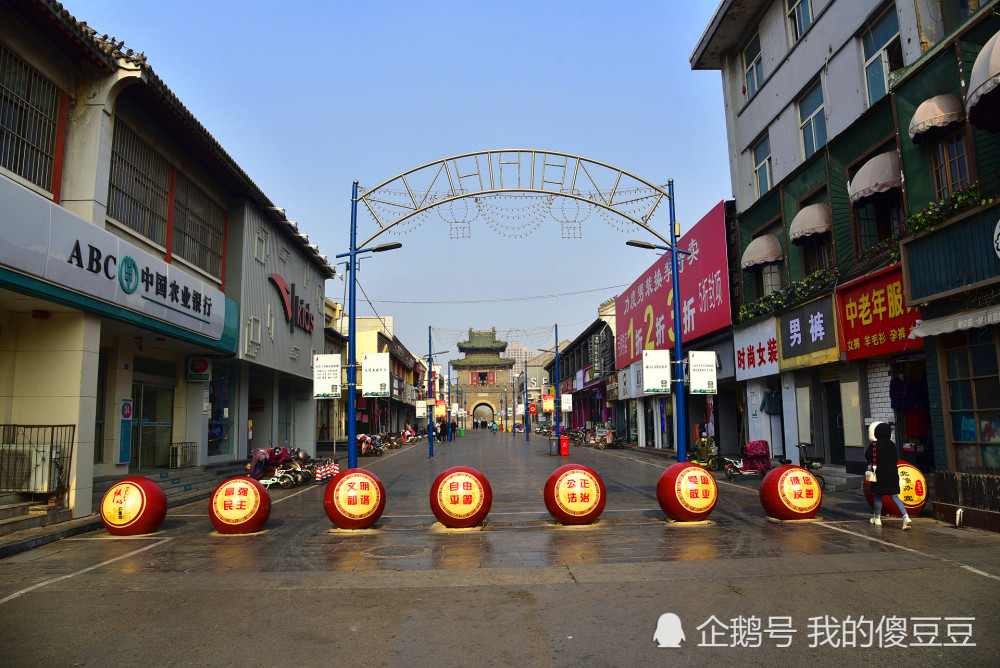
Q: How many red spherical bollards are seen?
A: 8